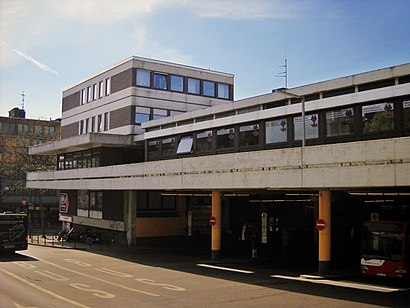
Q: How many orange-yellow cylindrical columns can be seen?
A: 2